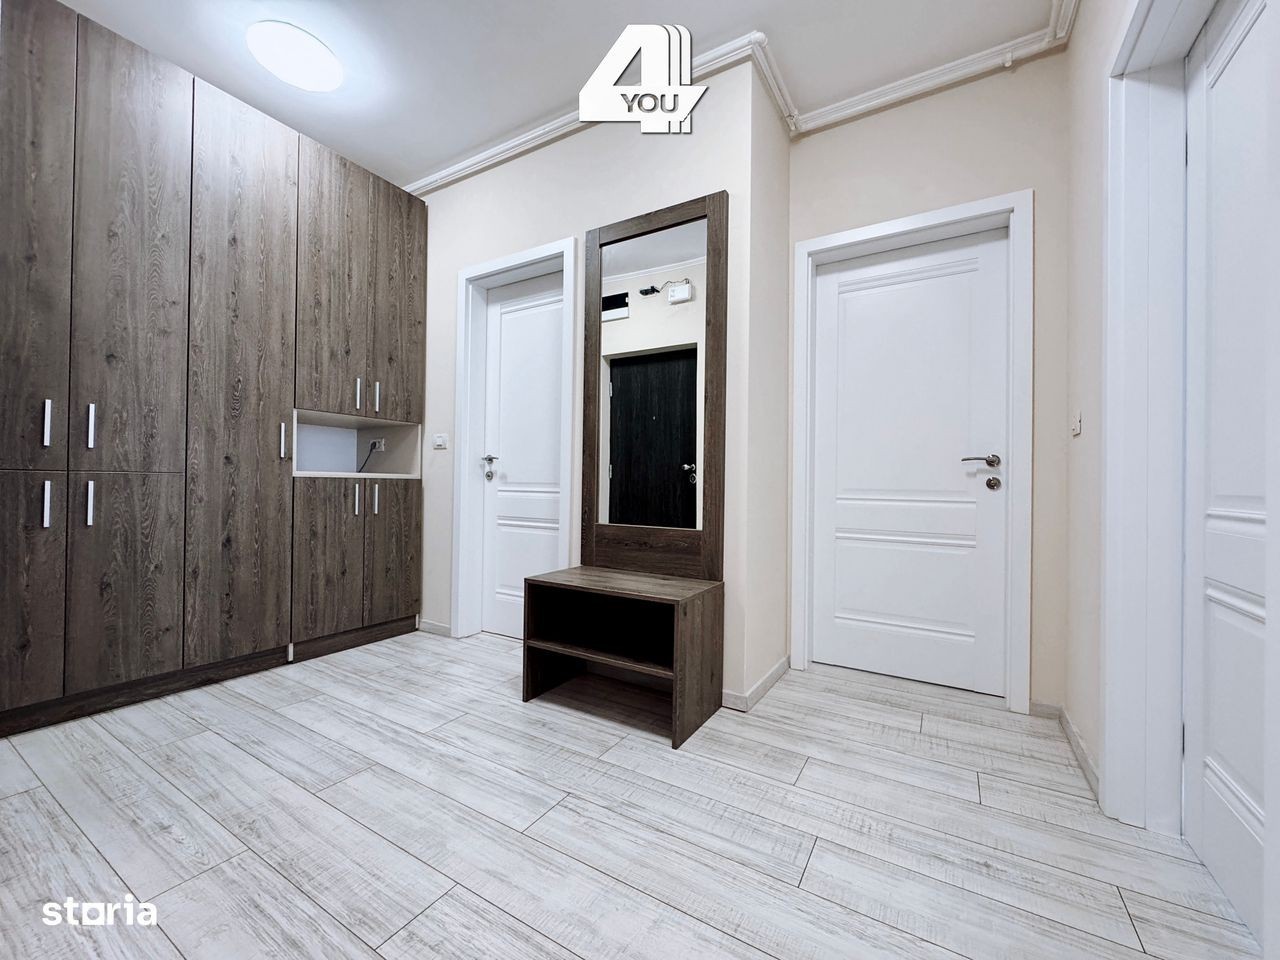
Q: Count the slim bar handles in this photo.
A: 9